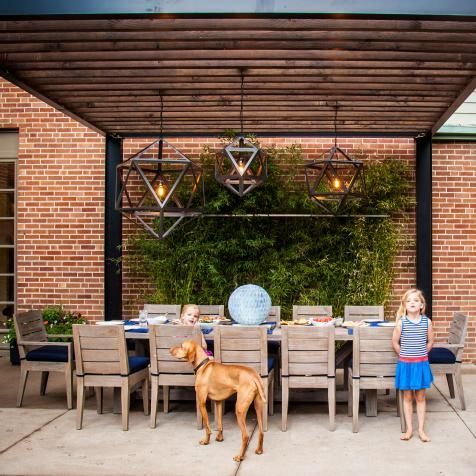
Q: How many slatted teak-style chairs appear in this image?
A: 12